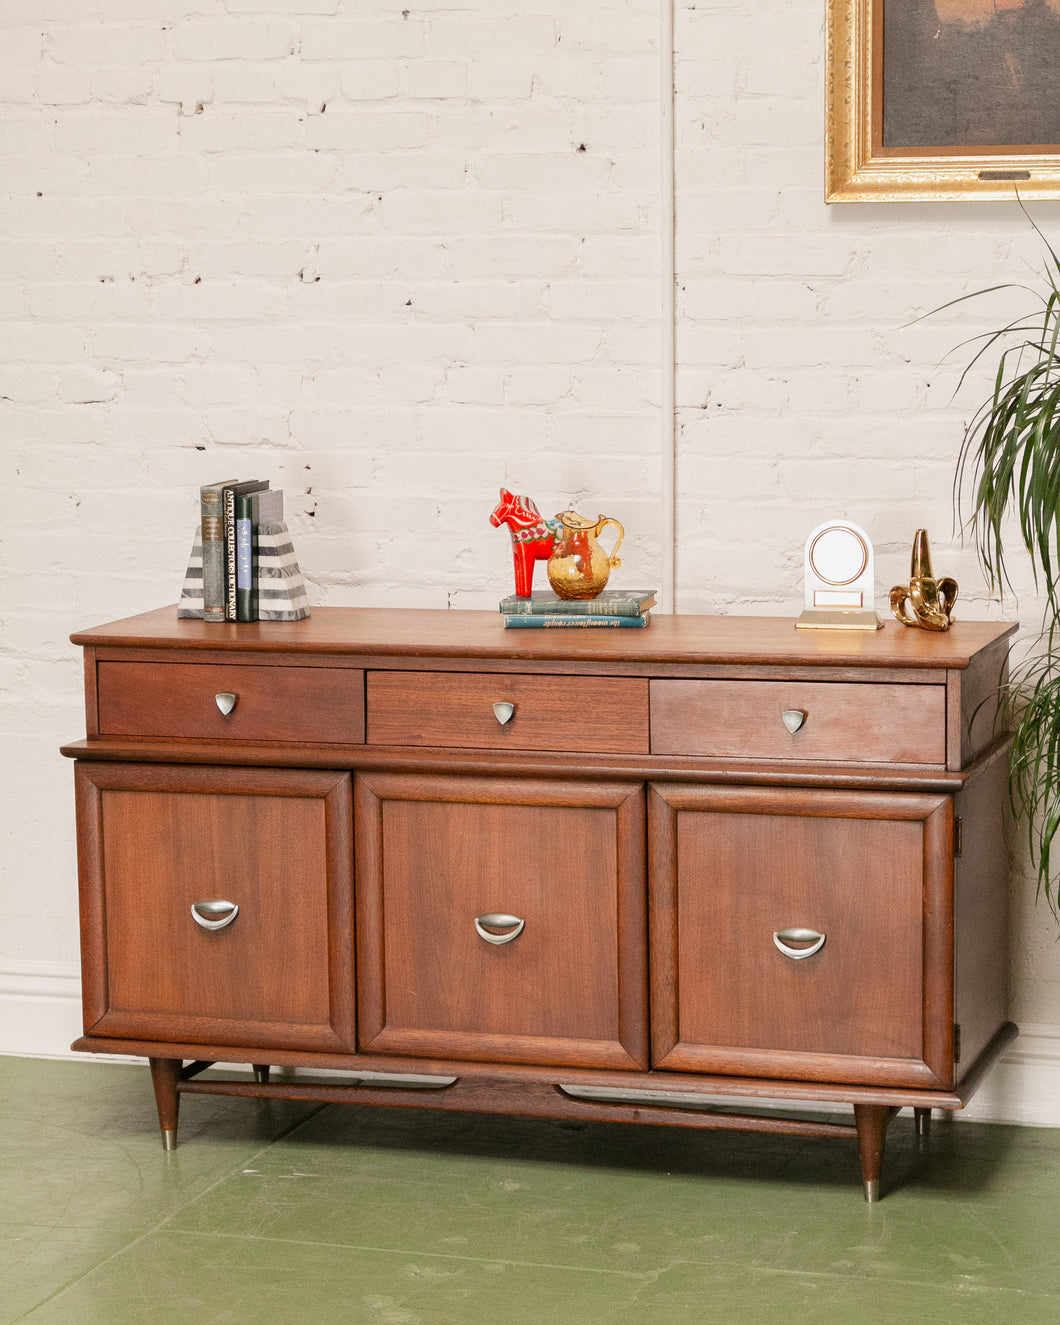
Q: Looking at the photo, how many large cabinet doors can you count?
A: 3